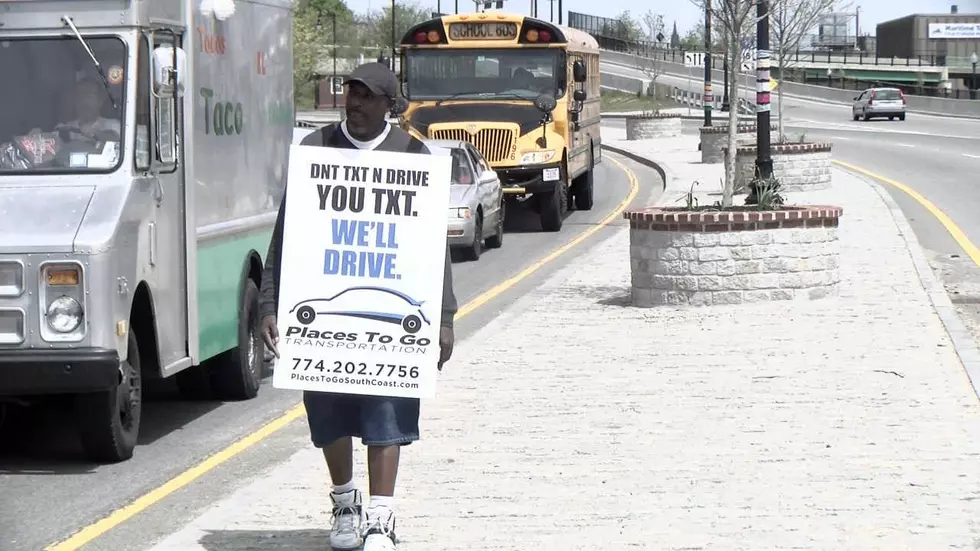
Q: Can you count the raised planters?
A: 4